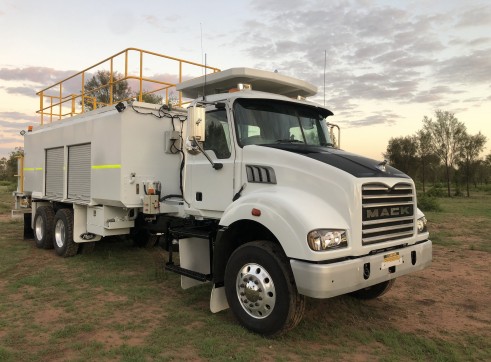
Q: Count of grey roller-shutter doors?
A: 2